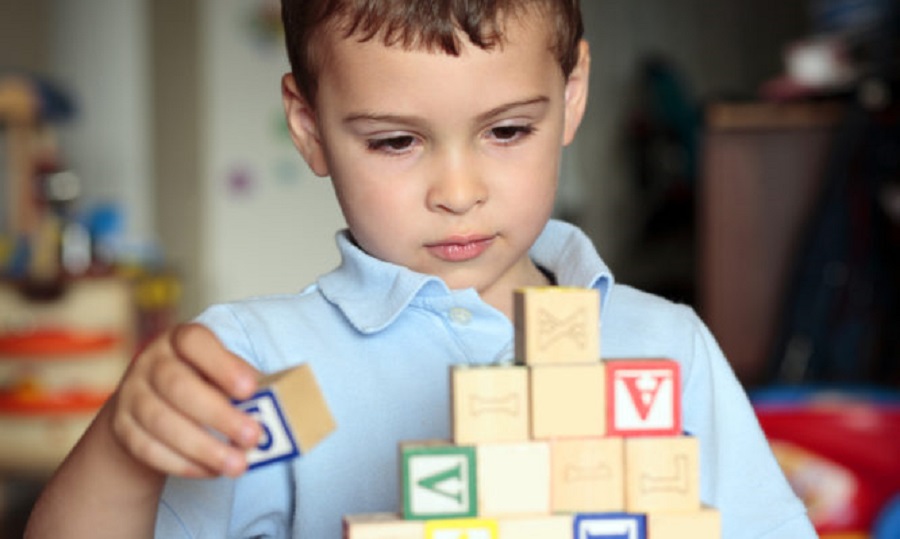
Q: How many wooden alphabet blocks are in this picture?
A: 14